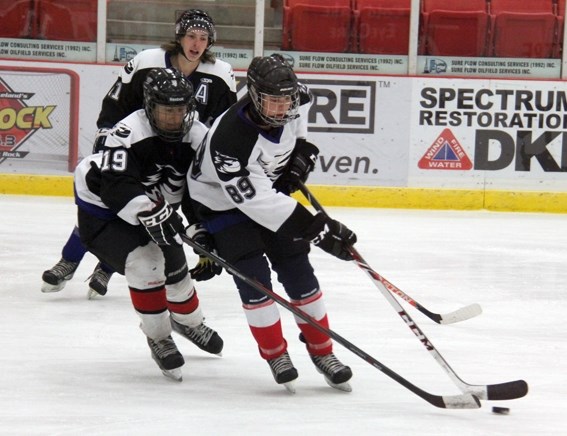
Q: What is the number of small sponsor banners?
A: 4